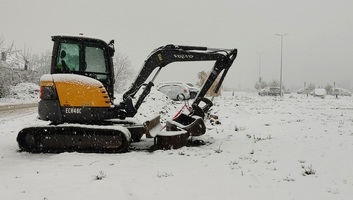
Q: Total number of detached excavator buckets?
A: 1